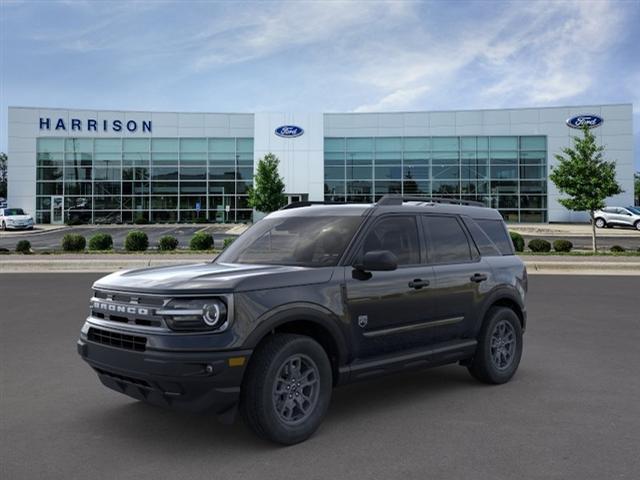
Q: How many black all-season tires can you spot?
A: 2